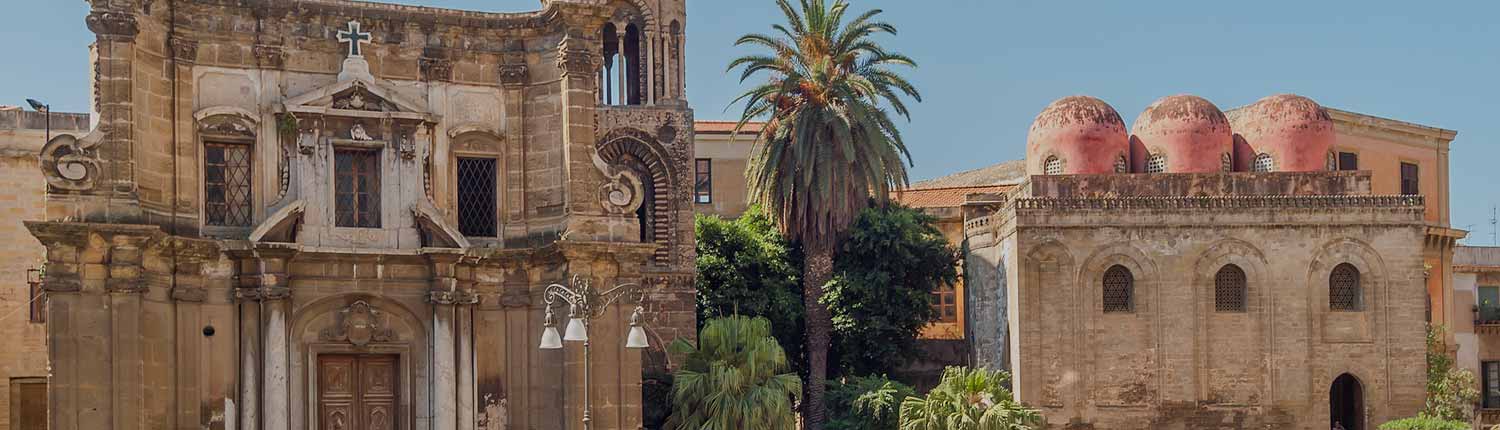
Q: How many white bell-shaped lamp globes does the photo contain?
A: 3